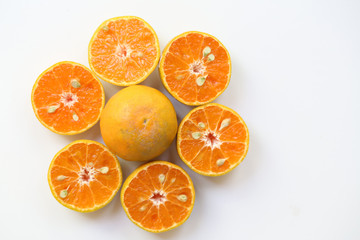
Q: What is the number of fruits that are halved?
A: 6